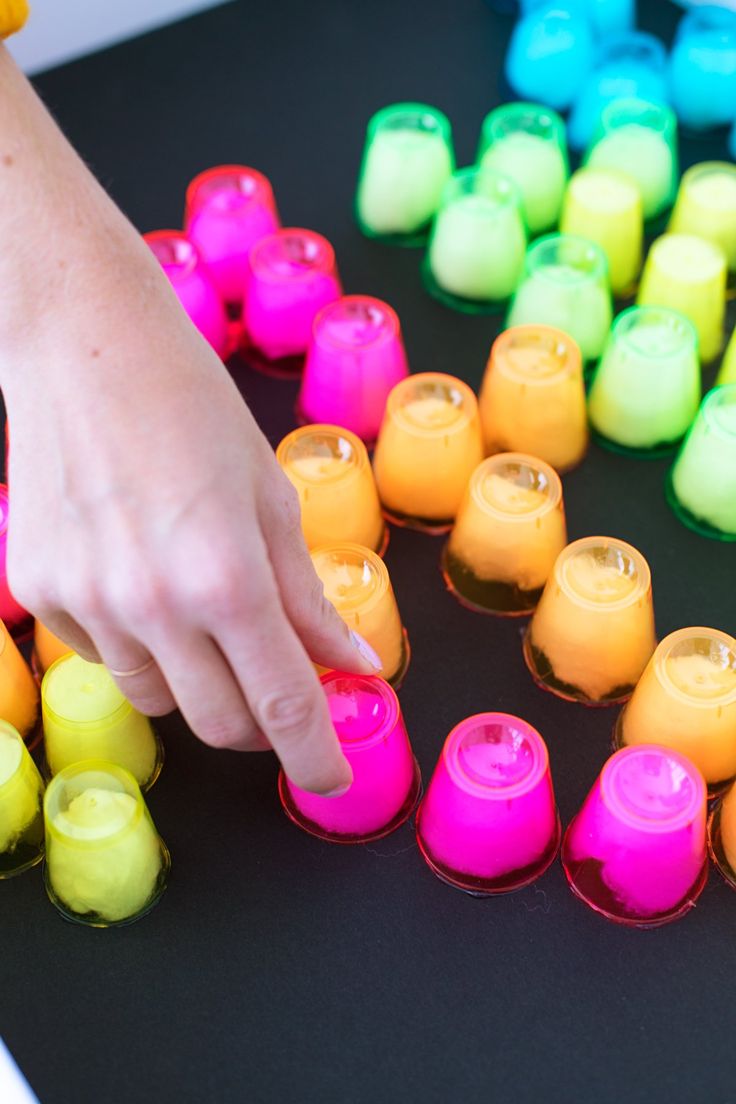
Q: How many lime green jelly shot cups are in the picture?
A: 7